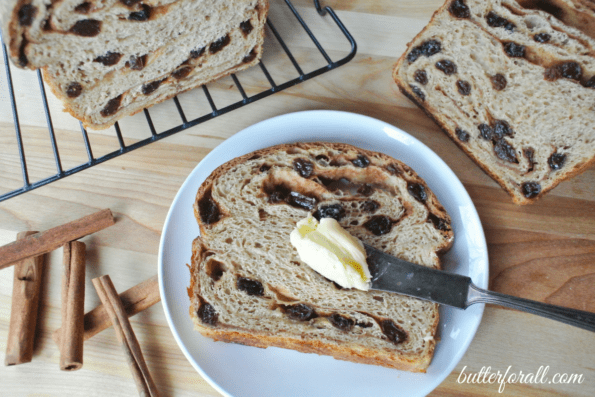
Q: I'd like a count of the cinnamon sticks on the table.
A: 5